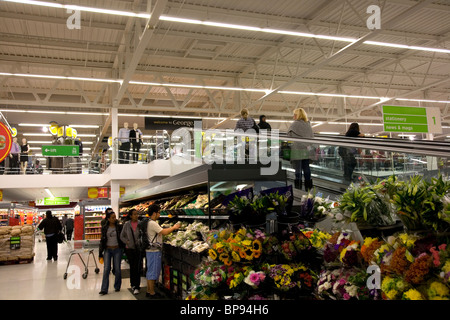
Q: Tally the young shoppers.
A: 3